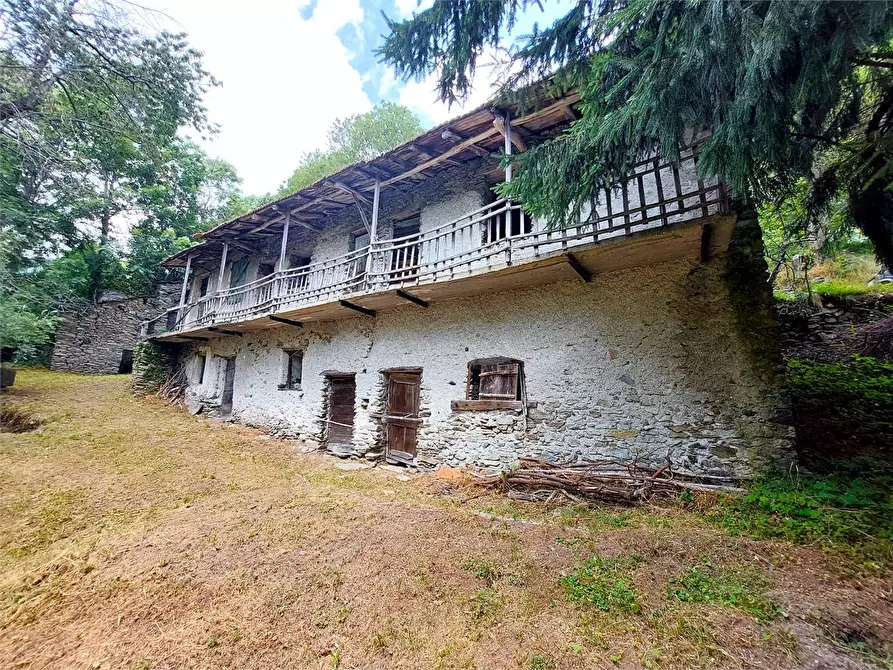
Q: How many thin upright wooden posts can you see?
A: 5